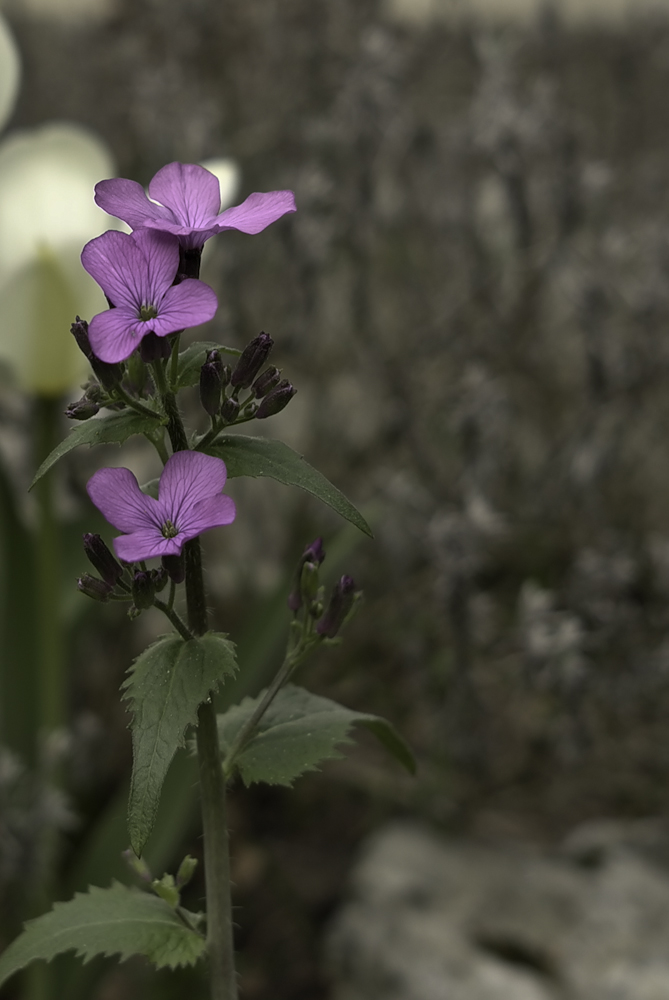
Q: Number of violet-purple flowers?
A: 3